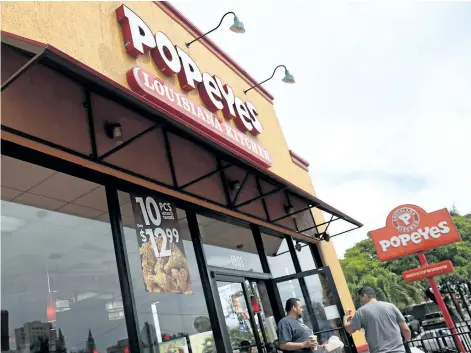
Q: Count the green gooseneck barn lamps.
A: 2